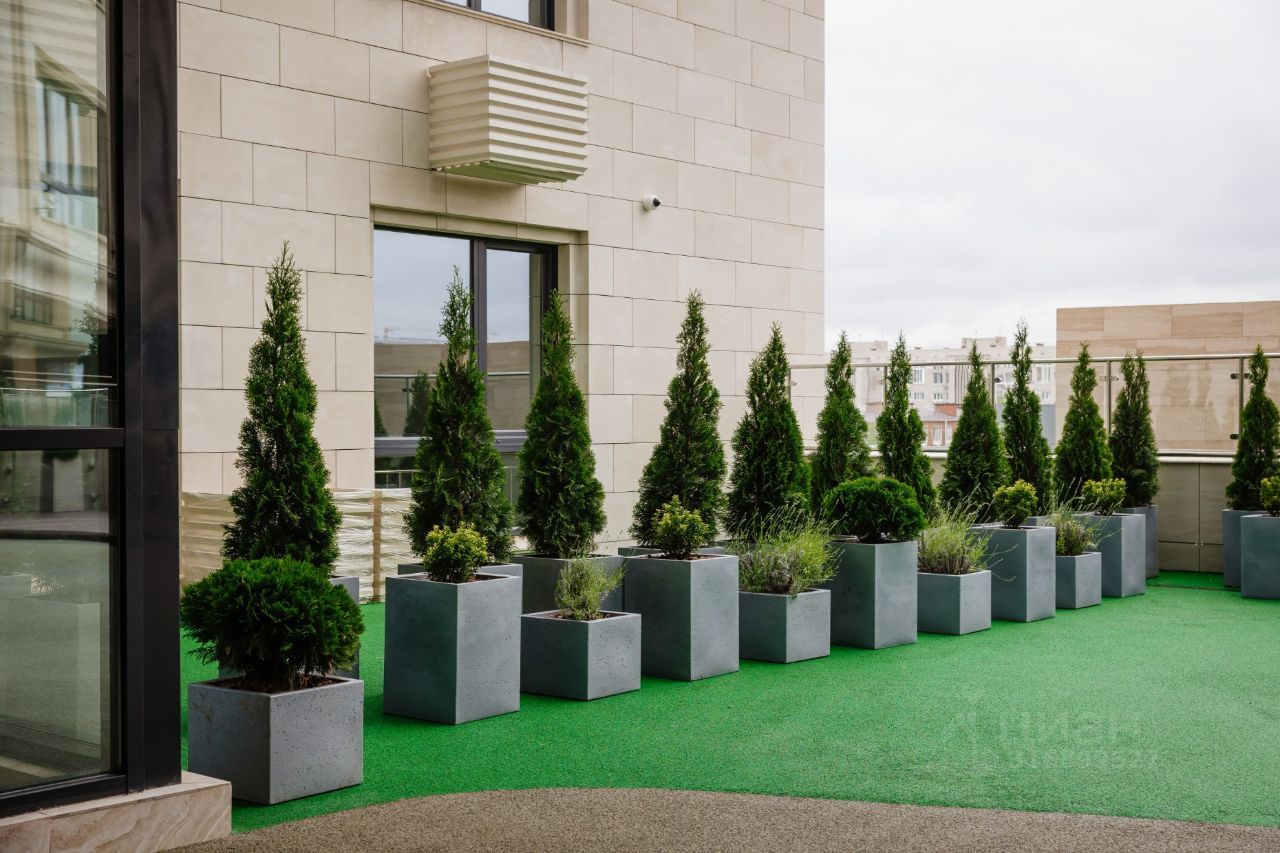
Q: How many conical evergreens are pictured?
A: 12